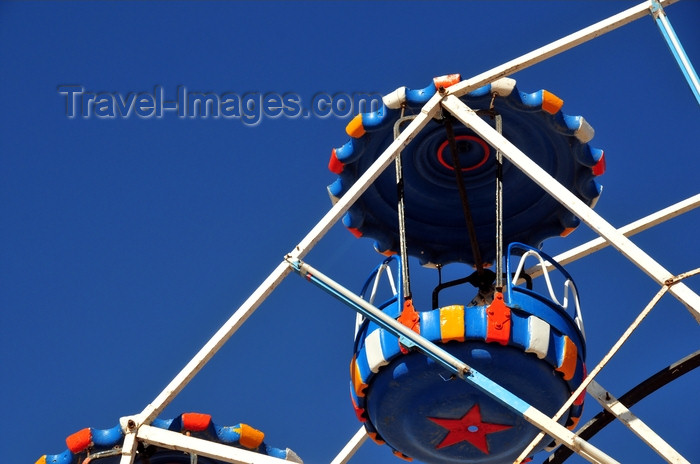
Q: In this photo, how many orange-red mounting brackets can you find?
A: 2